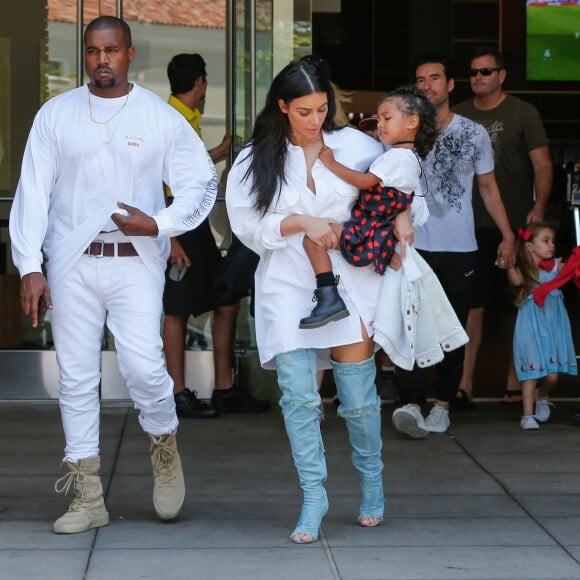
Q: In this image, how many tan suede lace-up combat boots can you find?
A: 2